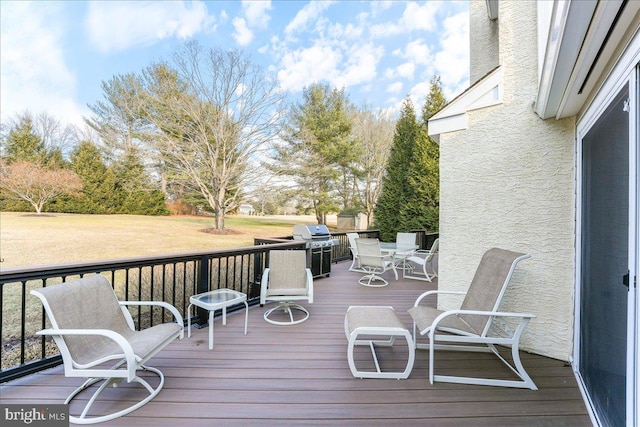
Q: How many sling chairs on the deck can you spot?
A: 7